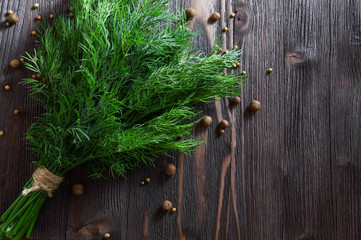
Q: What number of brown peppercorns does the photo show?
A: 11